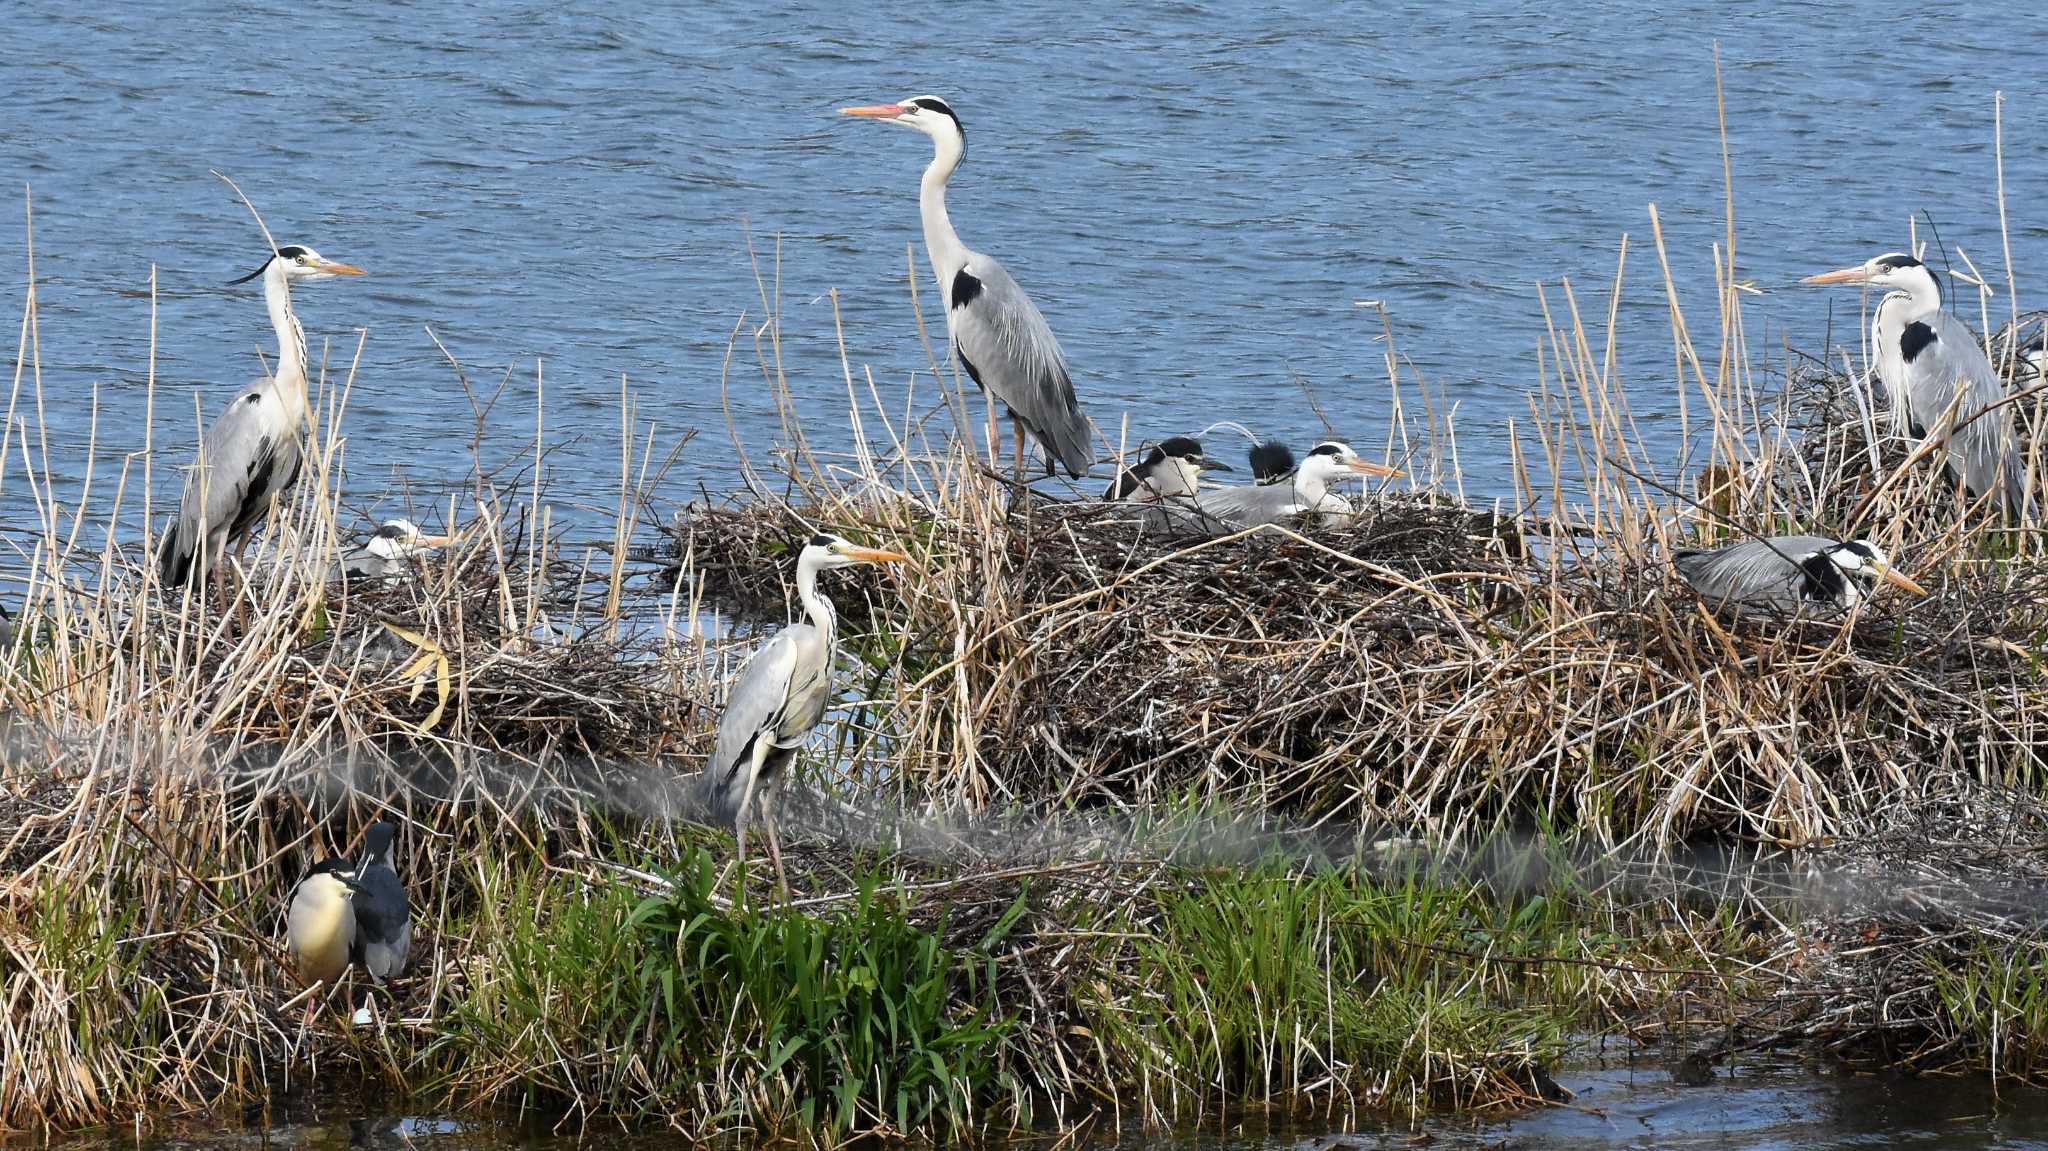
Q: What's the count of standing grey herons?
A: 4